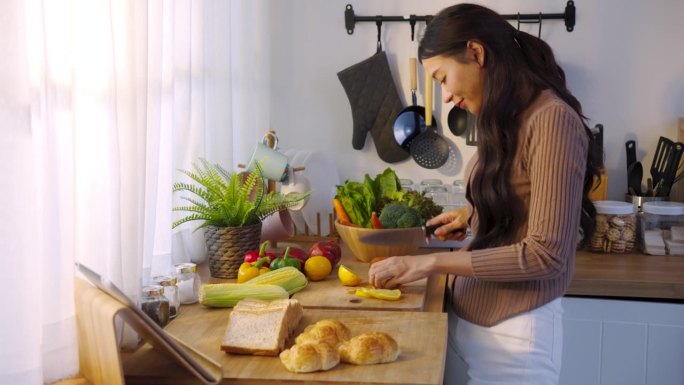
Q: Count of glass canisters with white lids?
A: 2